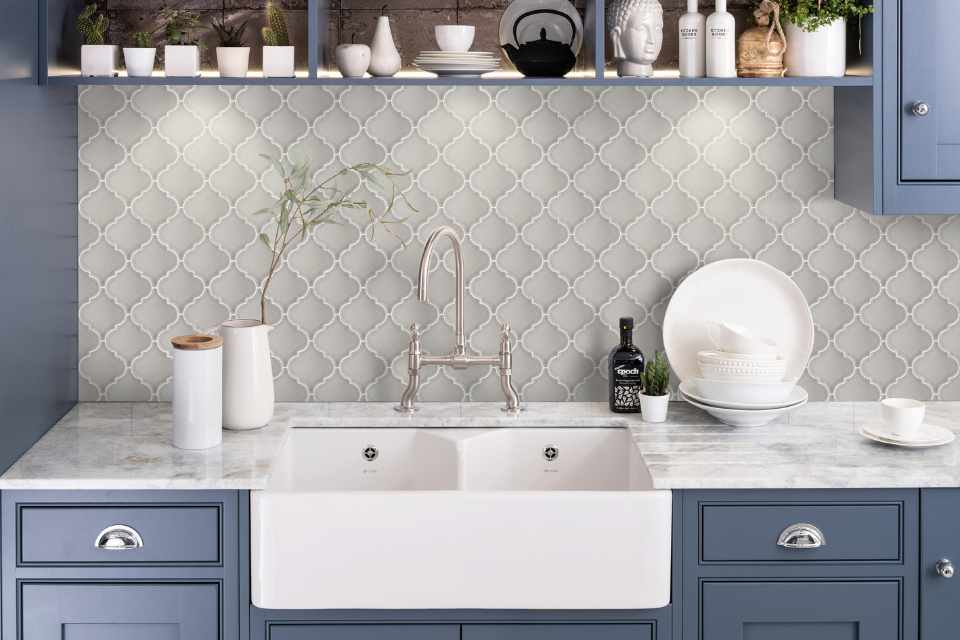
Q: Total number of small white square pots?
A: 3